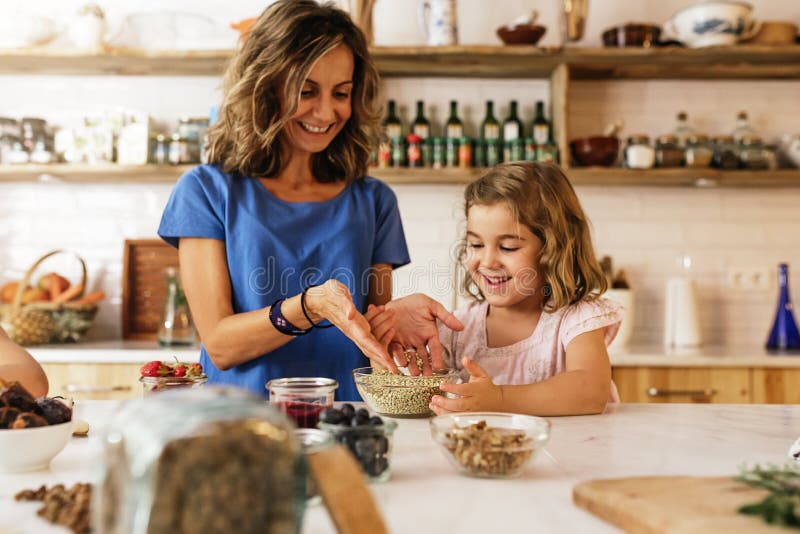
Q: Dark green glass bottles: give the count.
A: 6